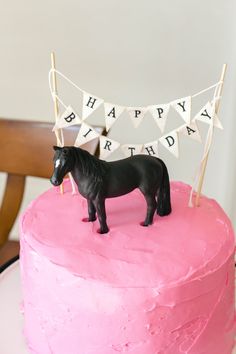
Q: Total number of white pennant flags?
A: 13